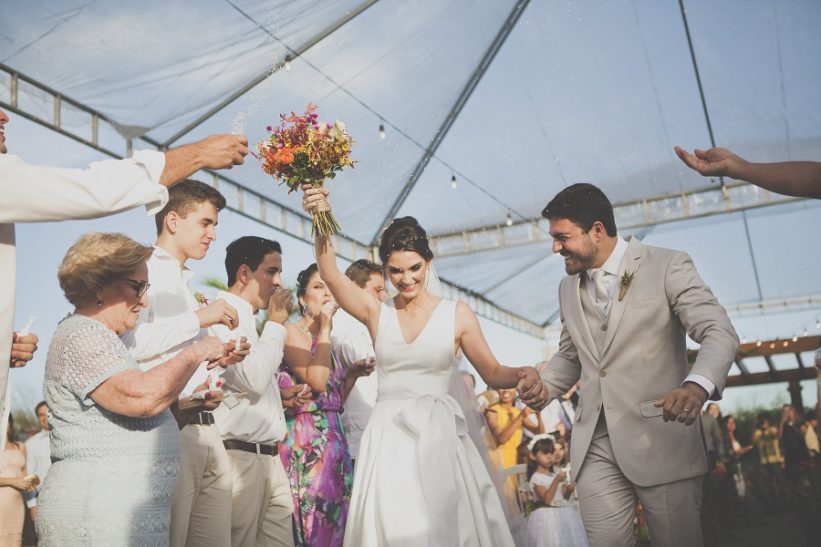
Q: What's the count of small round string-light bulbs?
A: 11